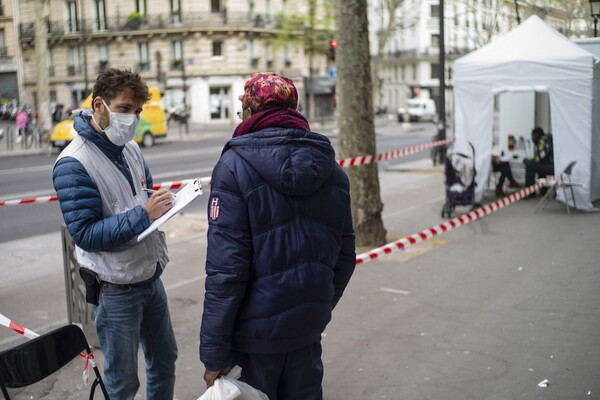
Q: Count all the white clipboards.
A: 1